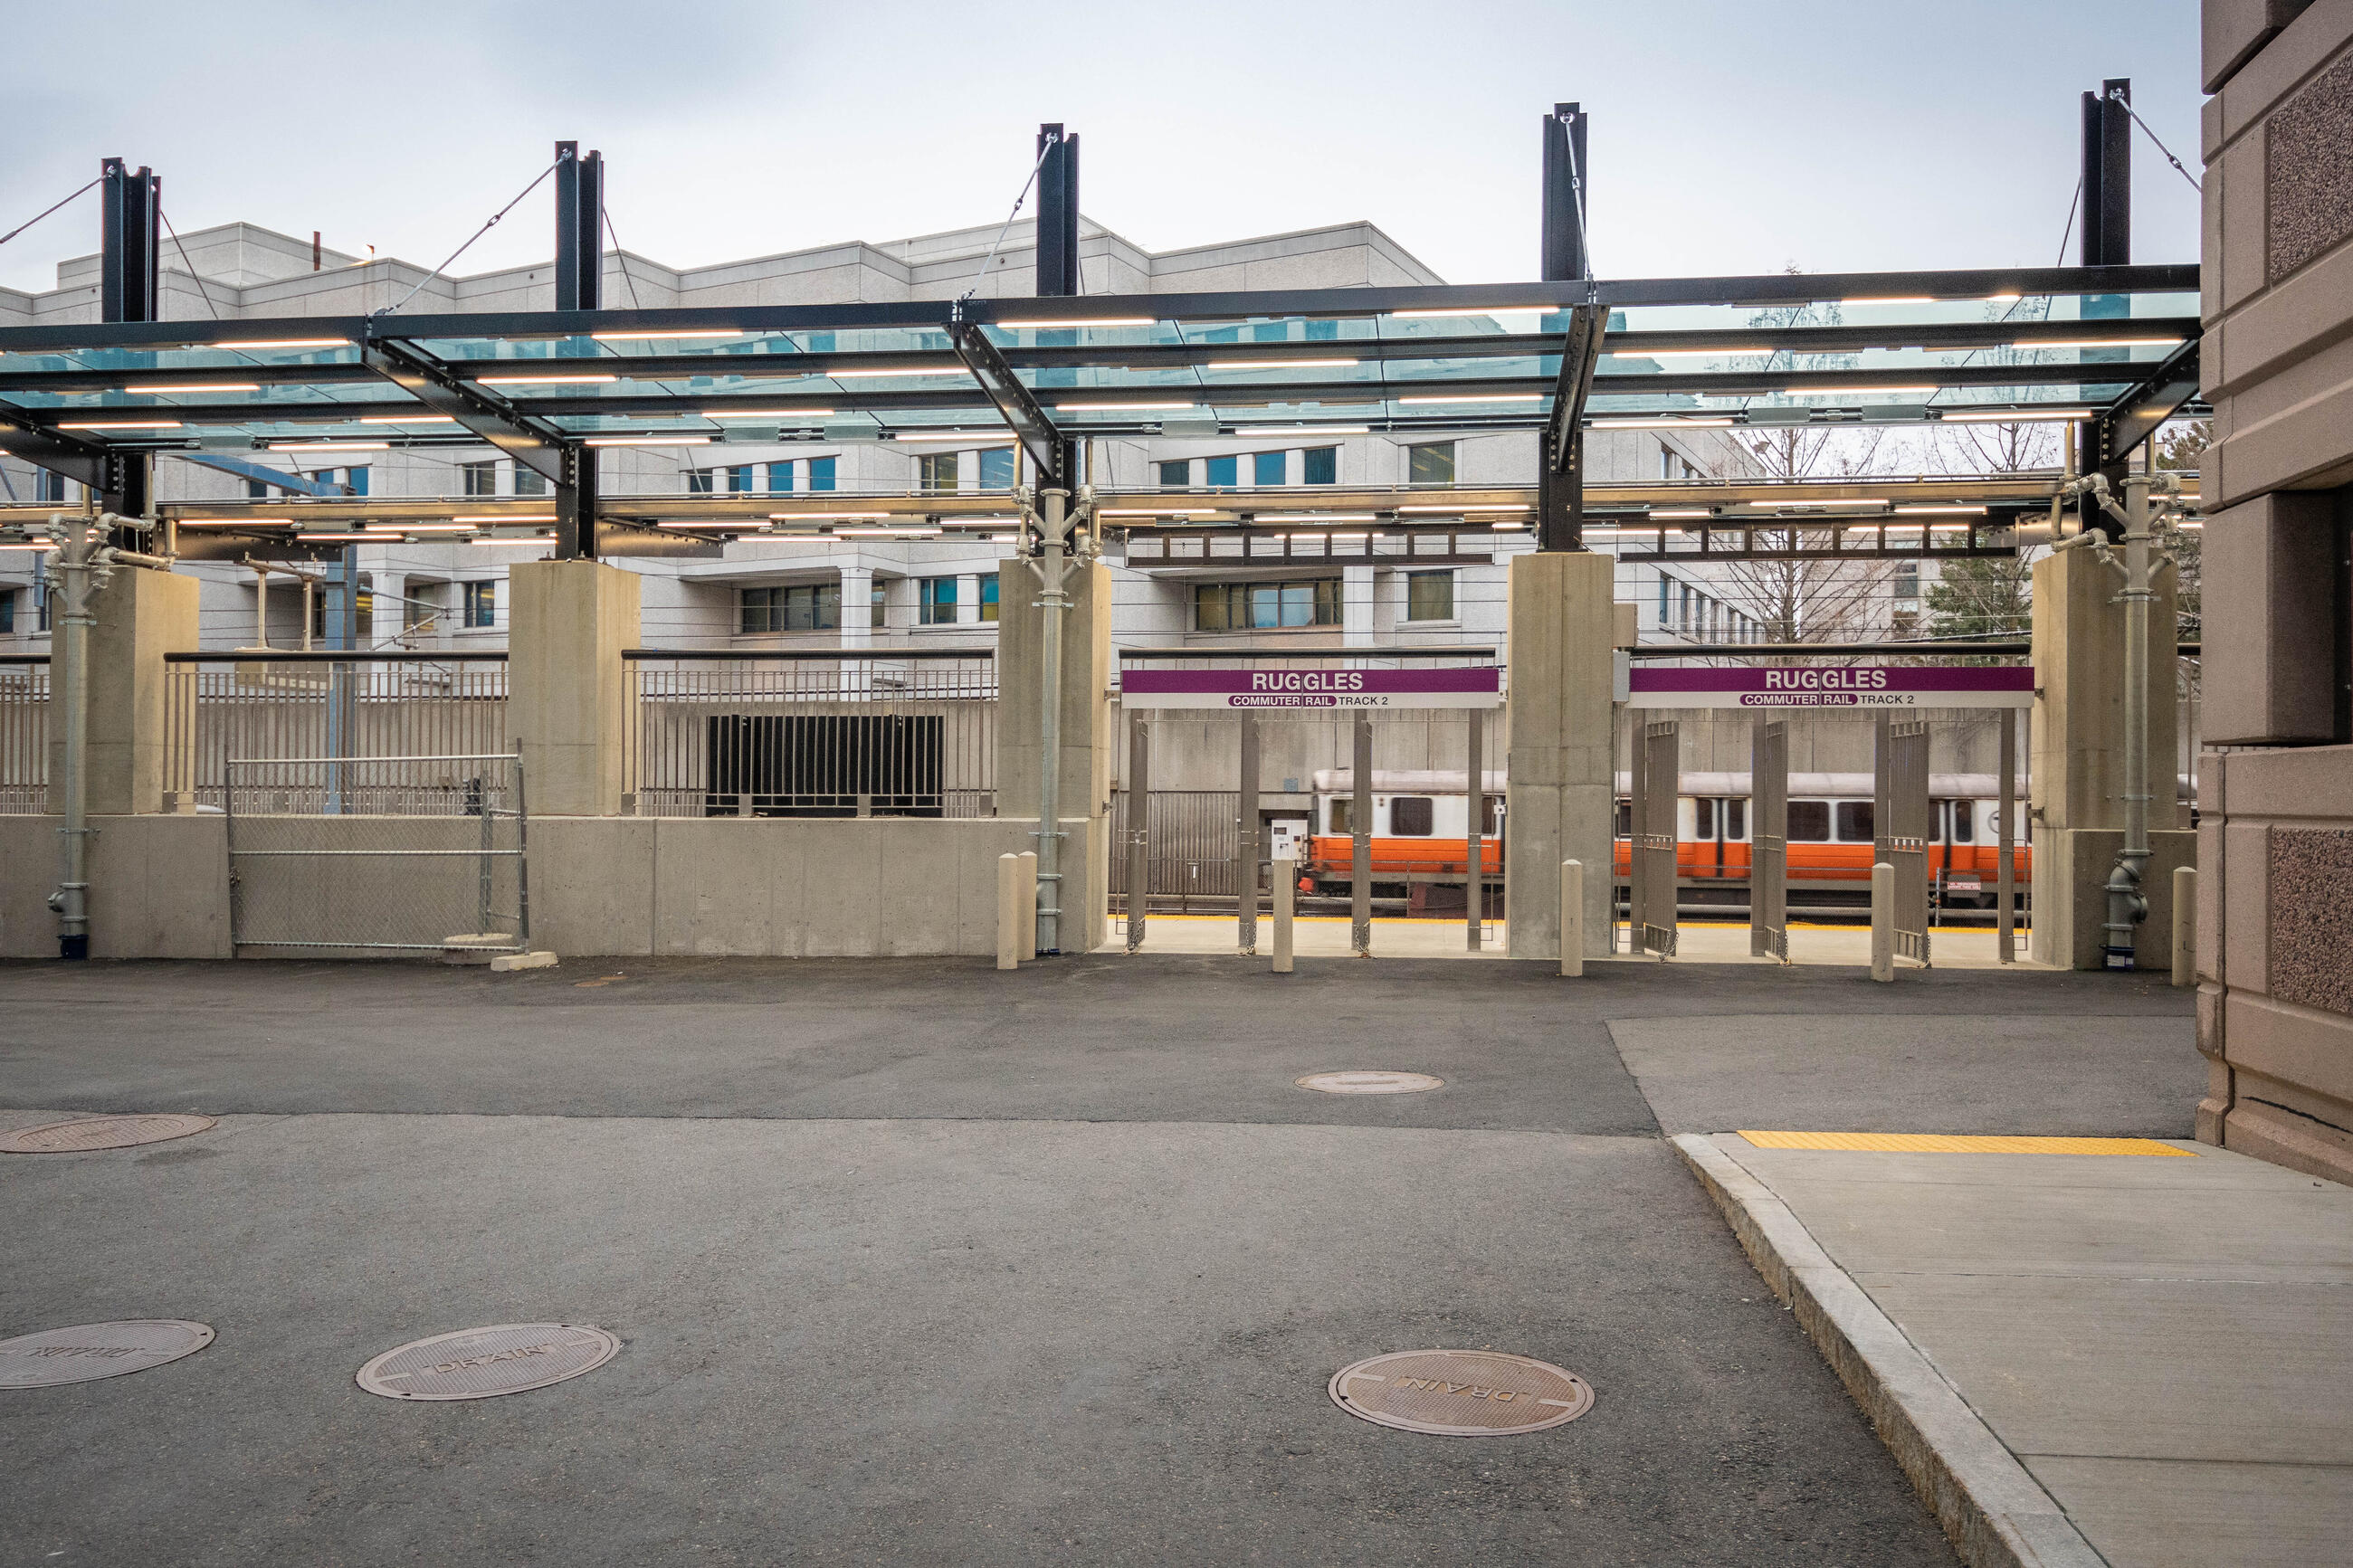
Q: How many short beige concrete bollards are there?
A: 6